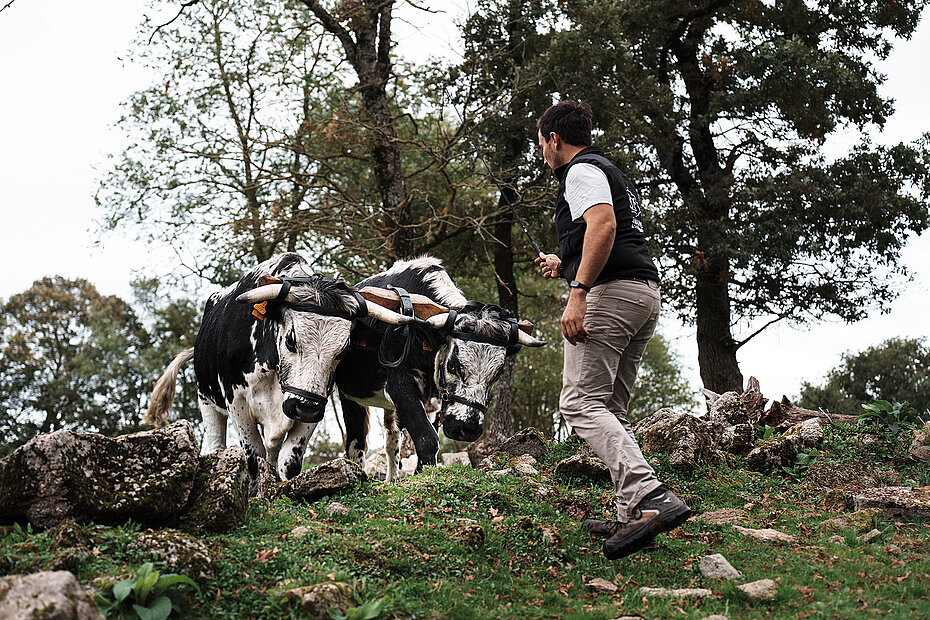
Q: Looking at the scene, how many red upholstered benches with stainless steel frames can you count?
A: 0